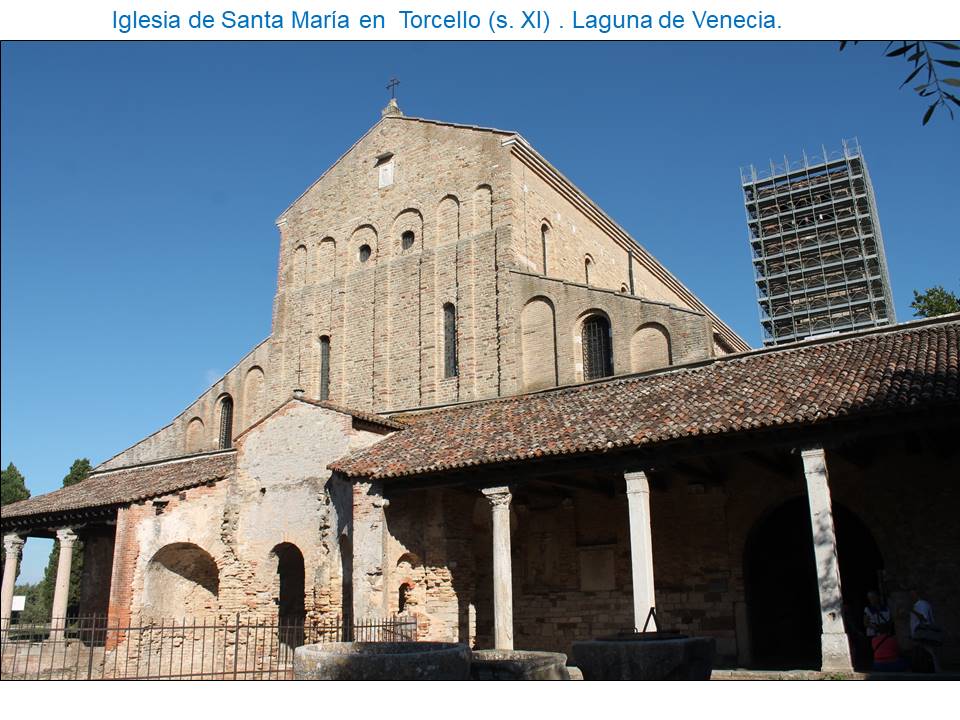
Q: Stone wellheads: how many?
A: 3